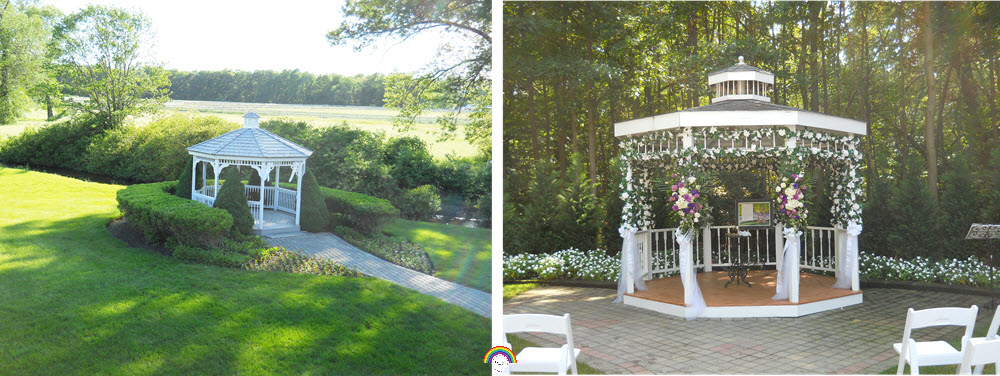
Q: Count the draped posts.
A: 4